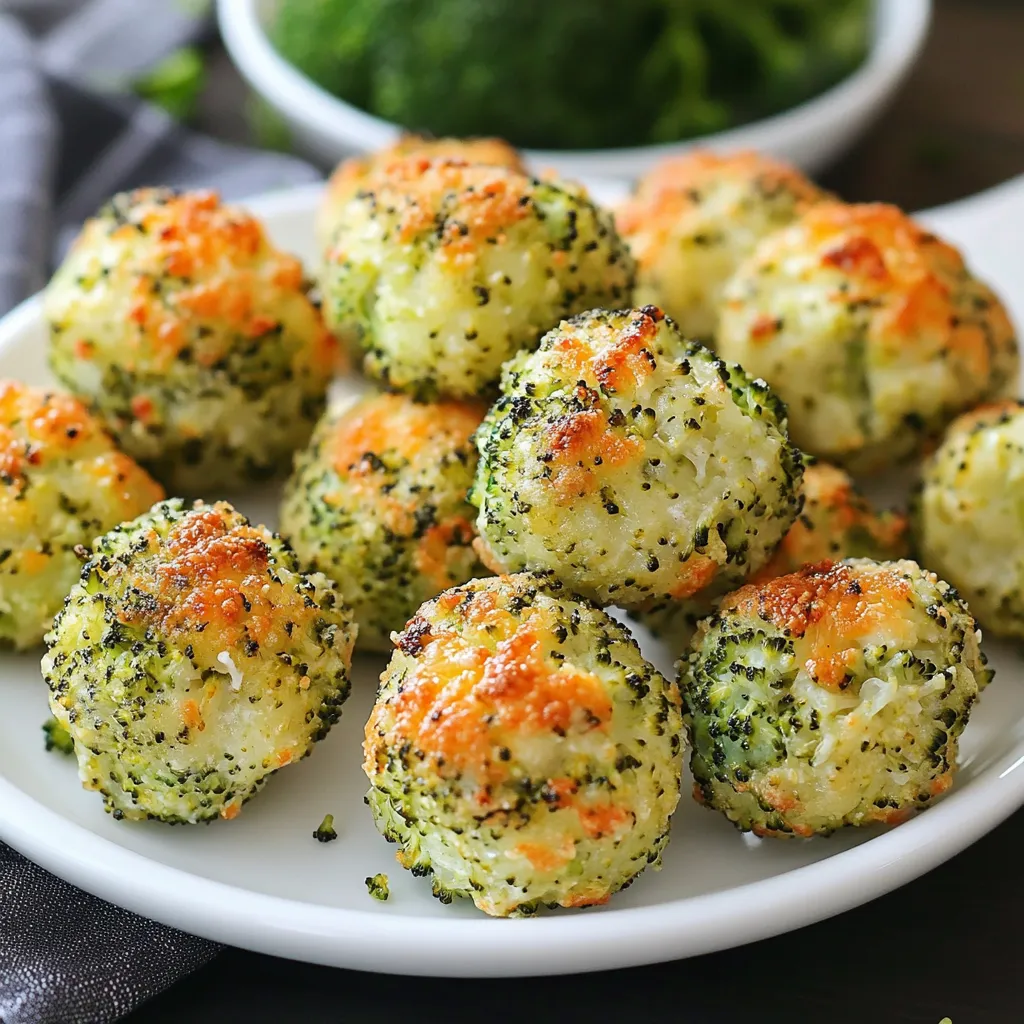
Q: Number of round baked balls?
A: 13